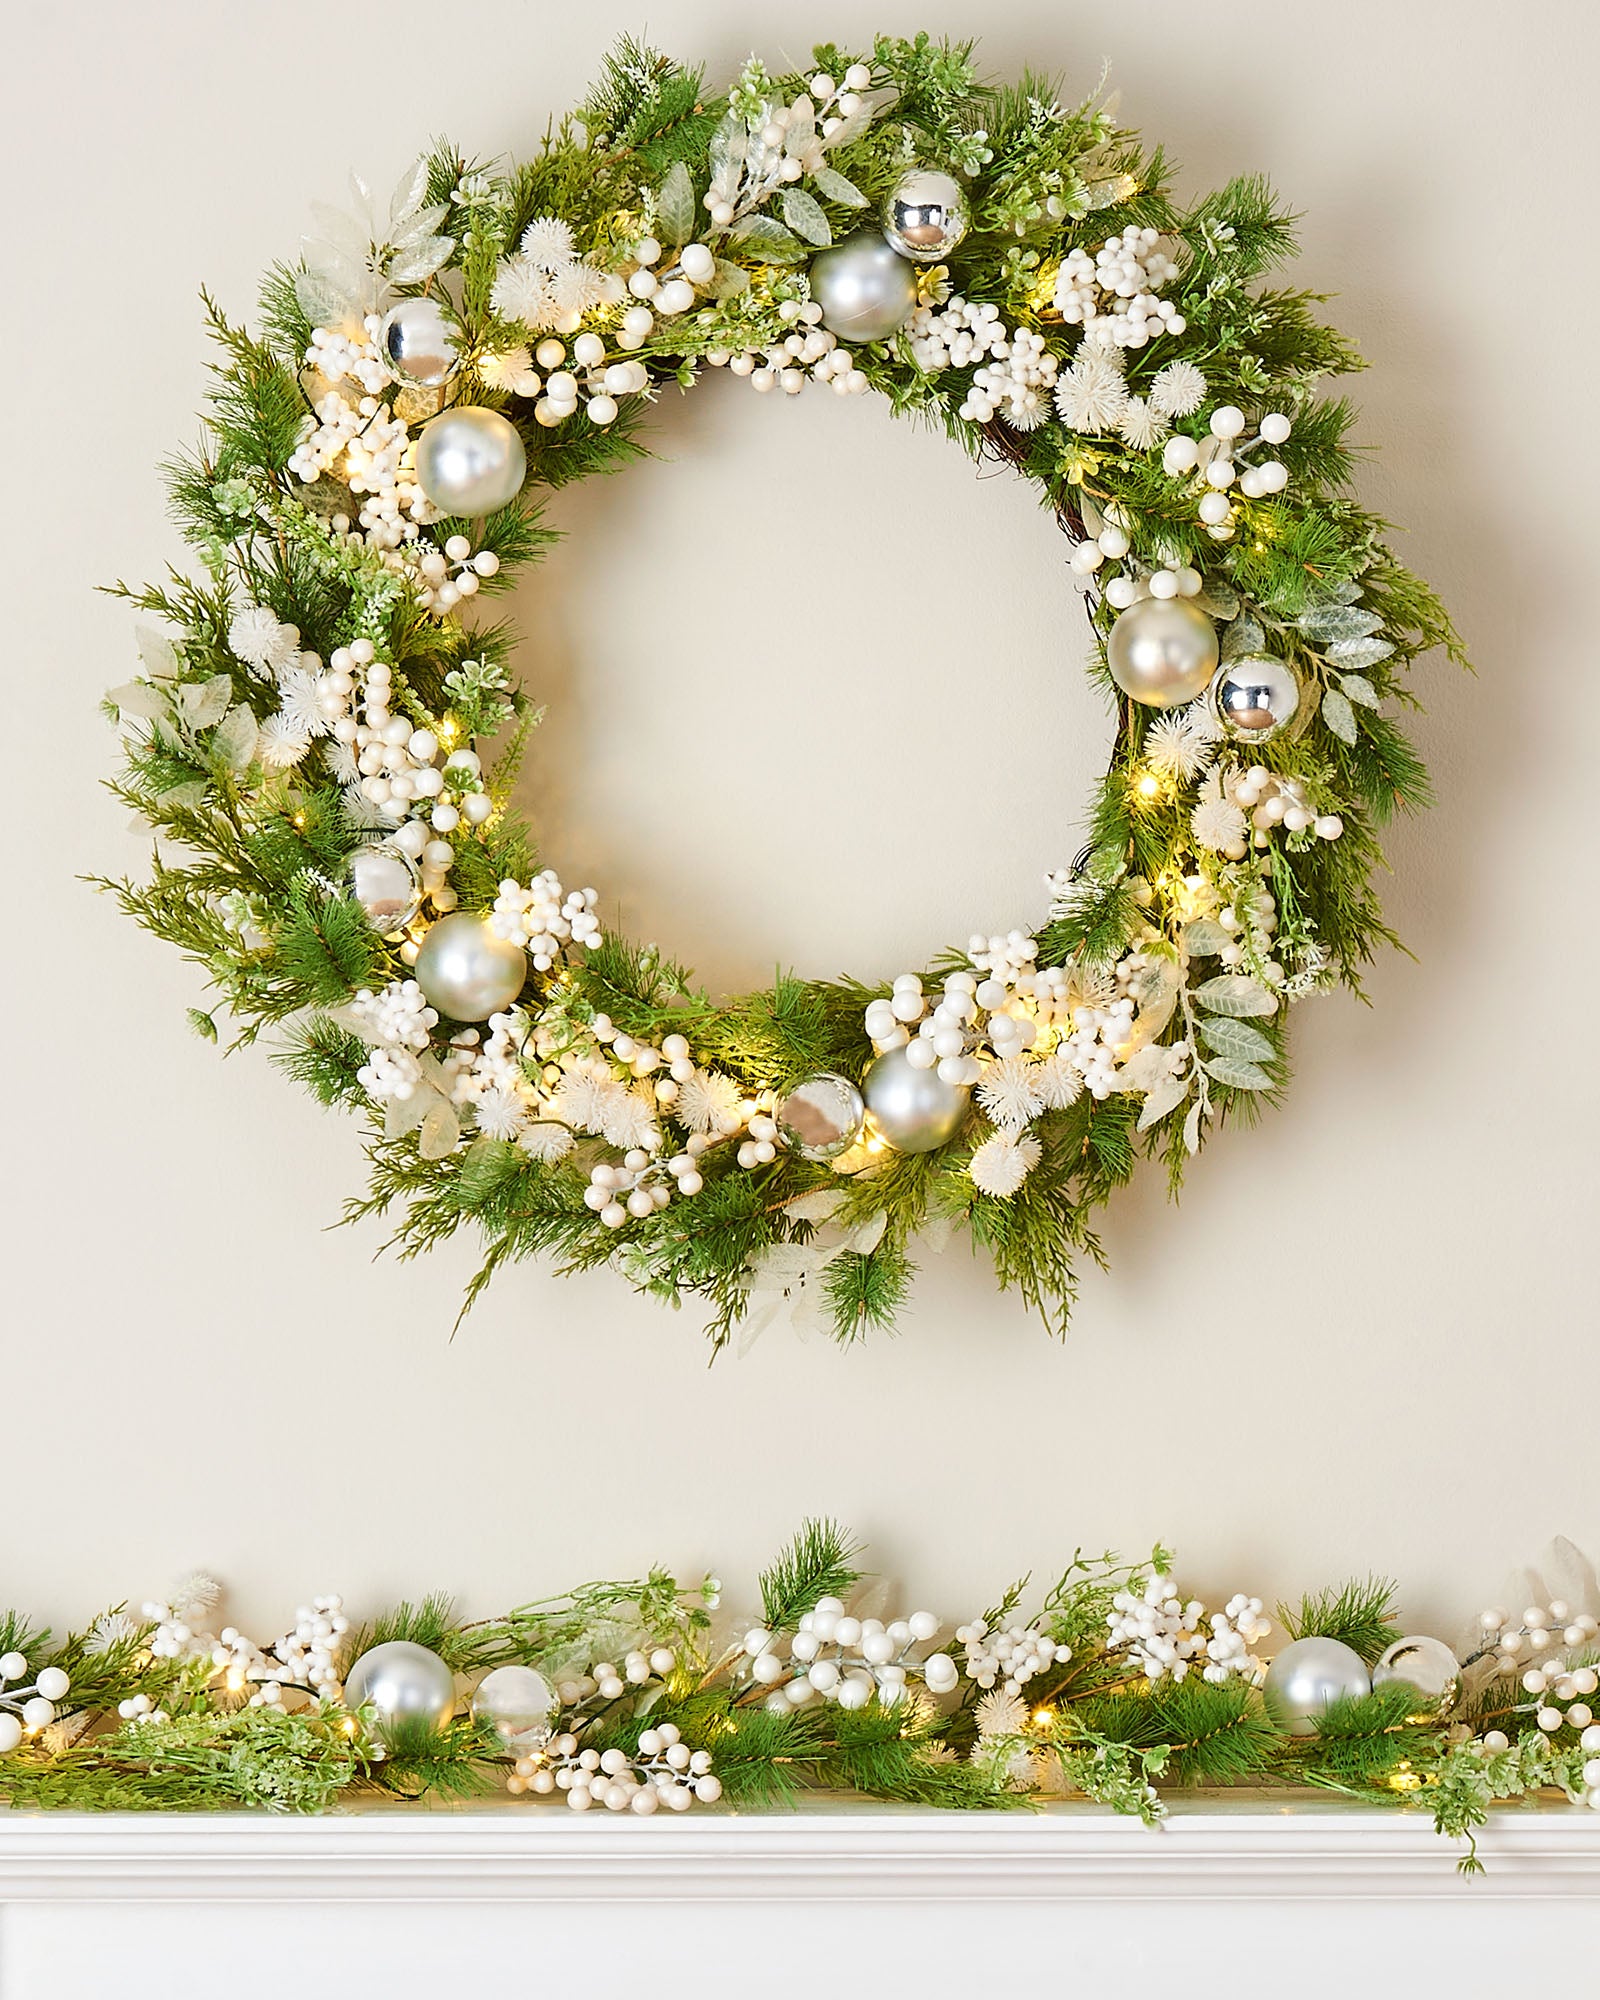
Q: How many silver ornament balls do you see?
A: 14